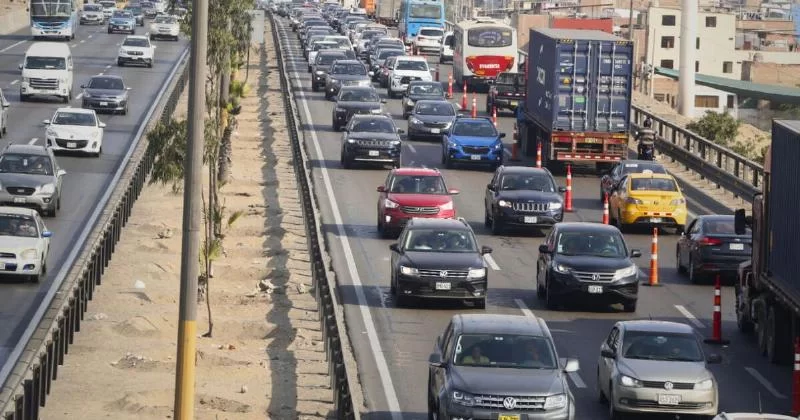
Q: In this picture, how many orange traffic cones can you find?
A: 12